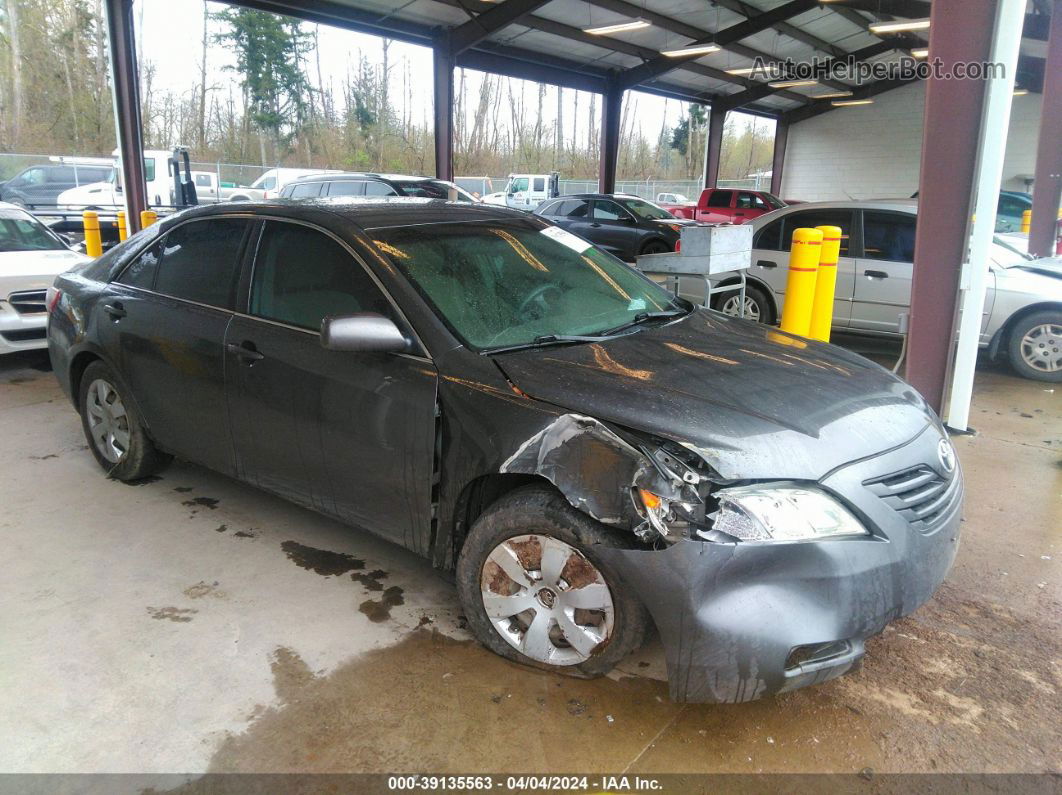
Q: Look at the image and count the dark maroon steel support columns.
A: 7